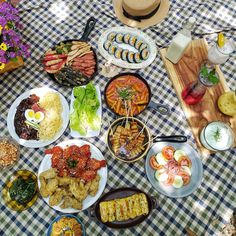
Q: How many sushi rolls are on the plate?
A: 13